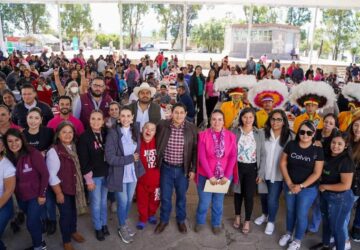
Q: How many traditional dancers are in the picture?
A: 4